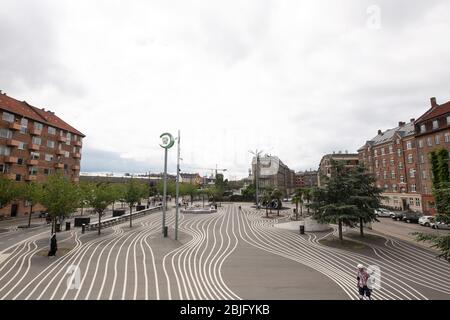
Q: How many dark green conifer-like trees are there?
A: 2